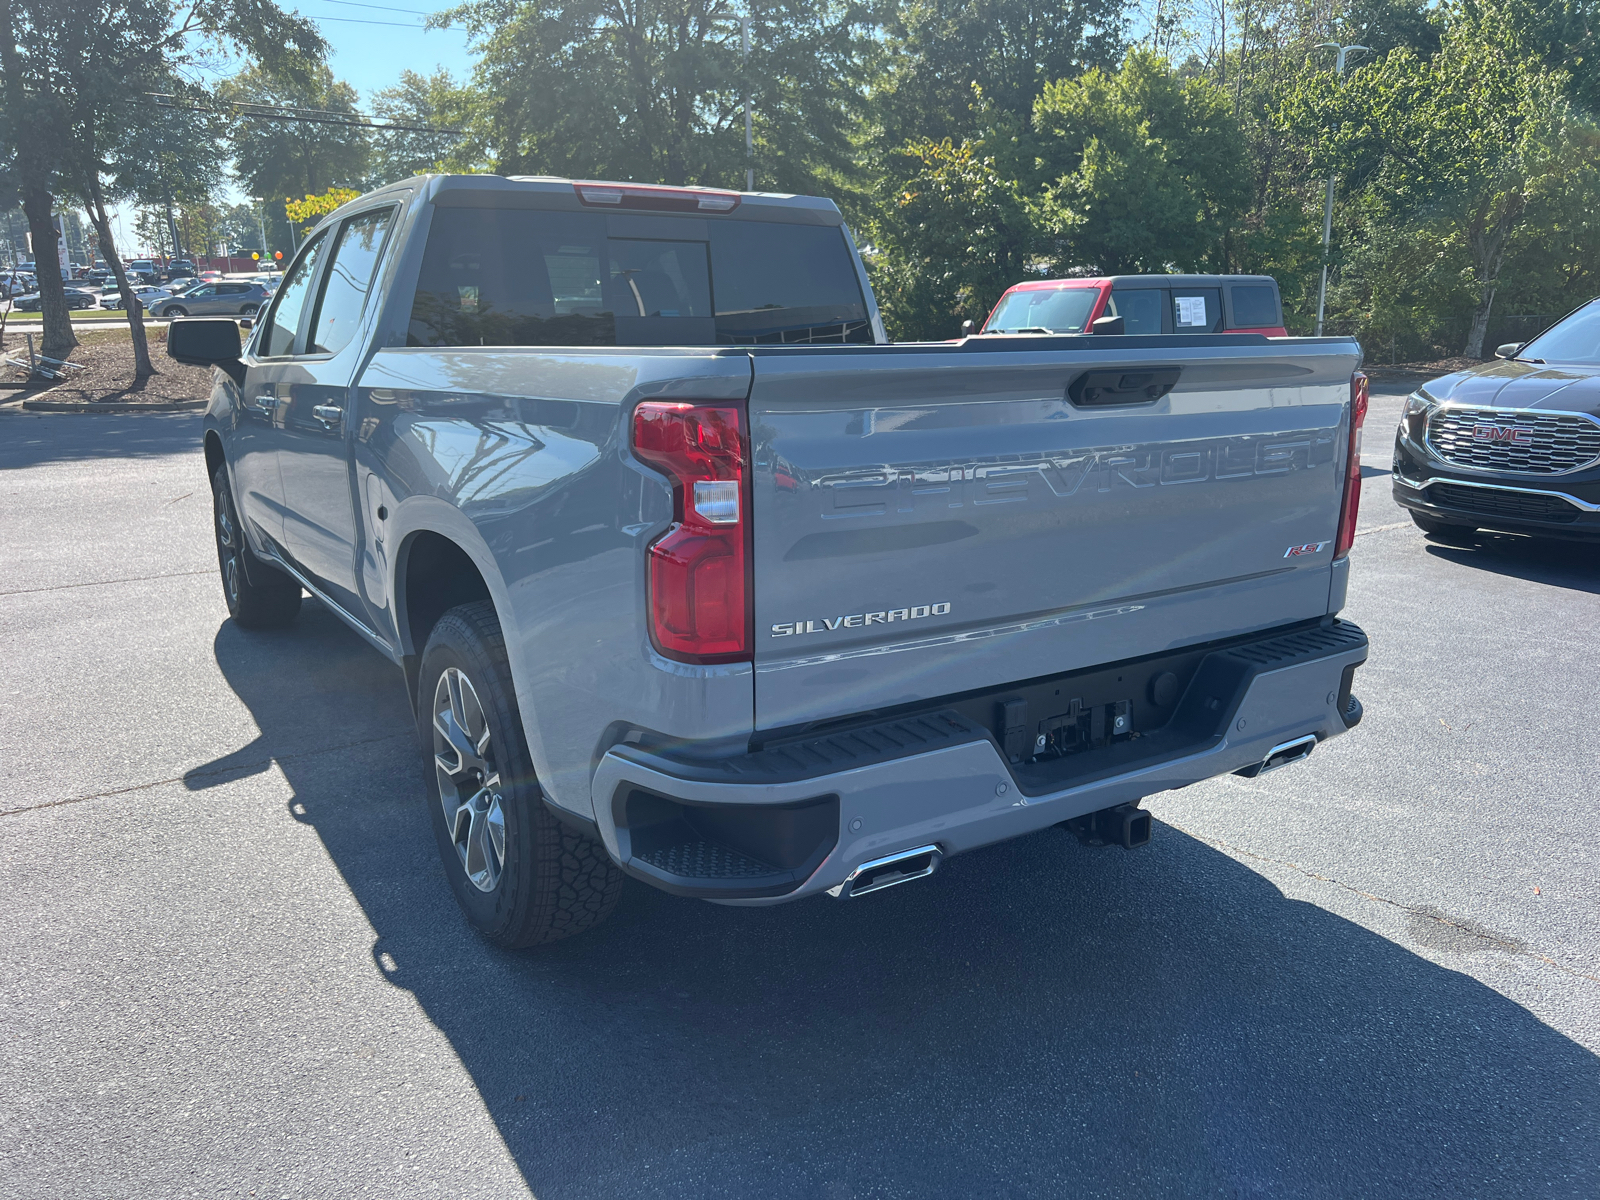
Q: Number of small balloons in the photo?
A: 3